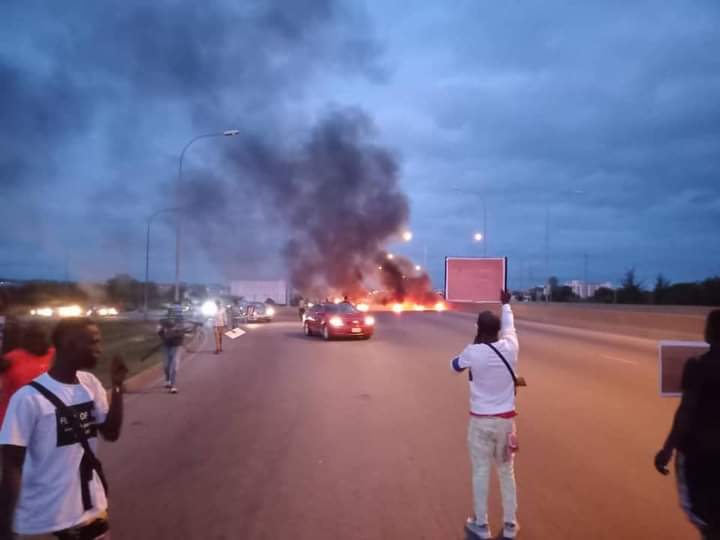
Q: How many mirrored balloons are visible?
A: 0